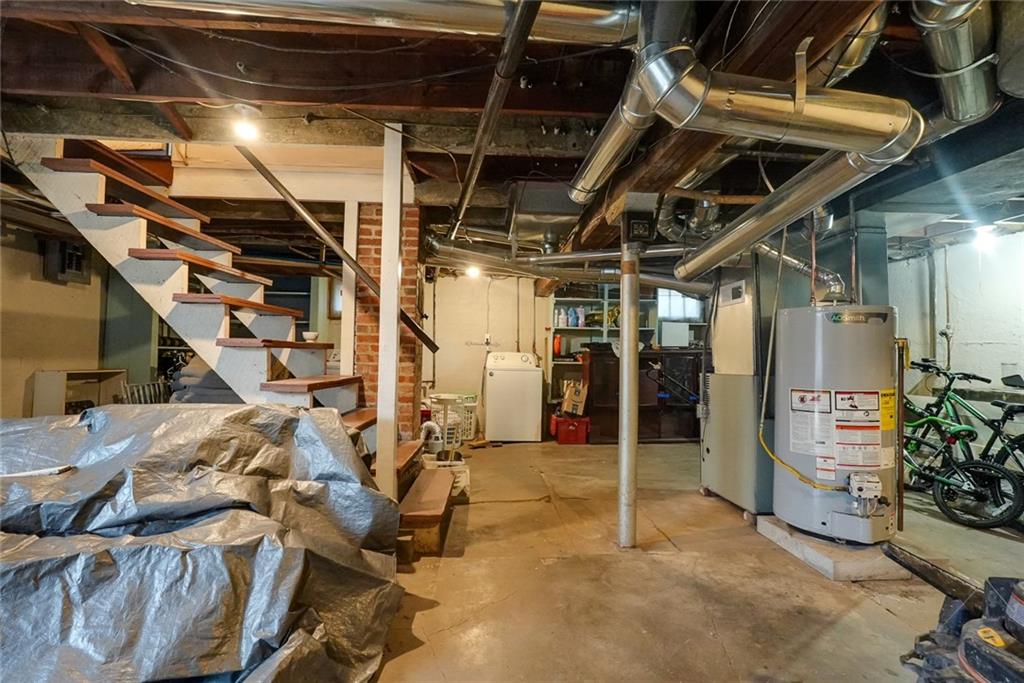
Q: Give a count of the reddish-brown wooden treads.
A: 10